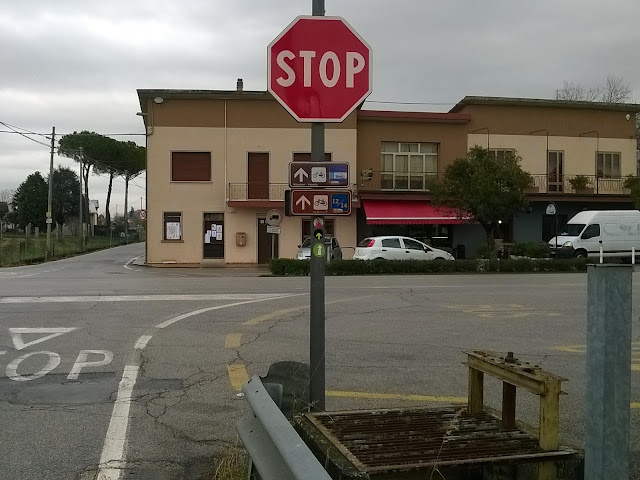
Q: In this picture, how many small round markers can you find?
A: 3